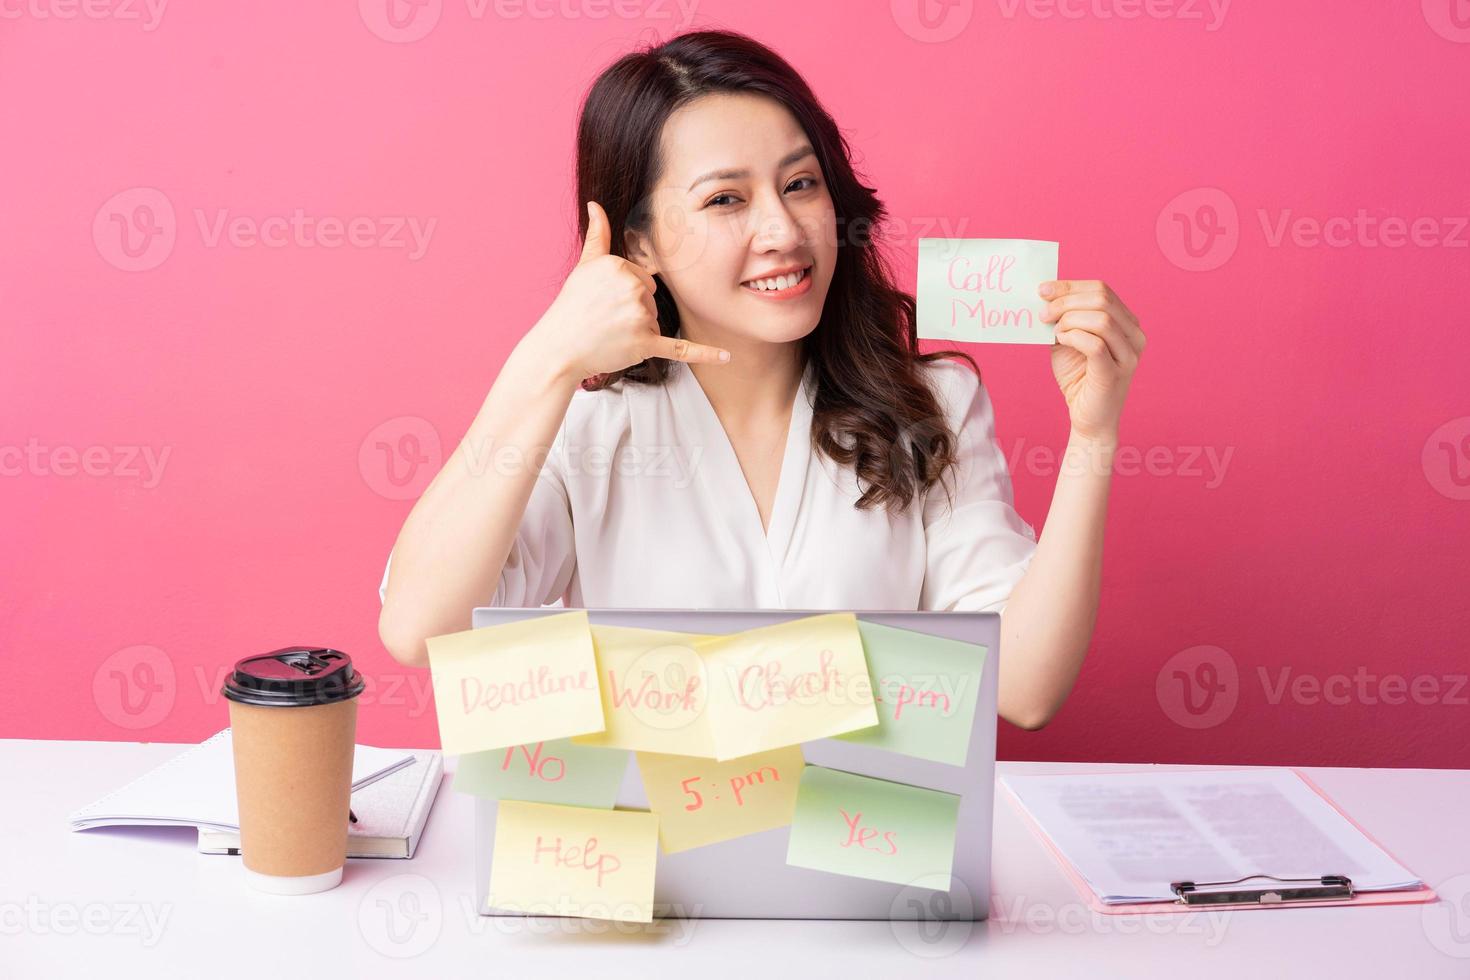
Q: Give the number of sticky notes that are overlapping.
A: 8